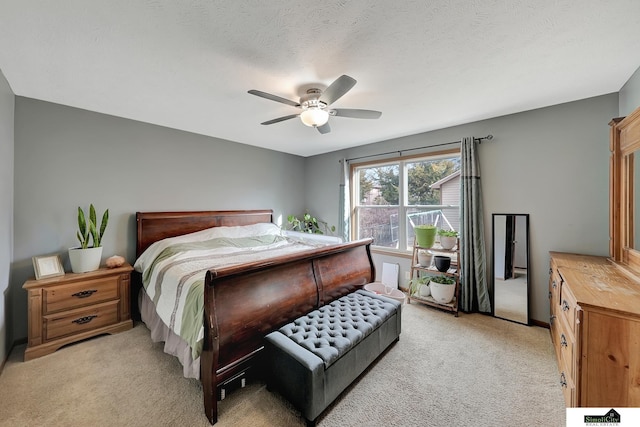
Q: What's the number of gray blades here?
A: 5